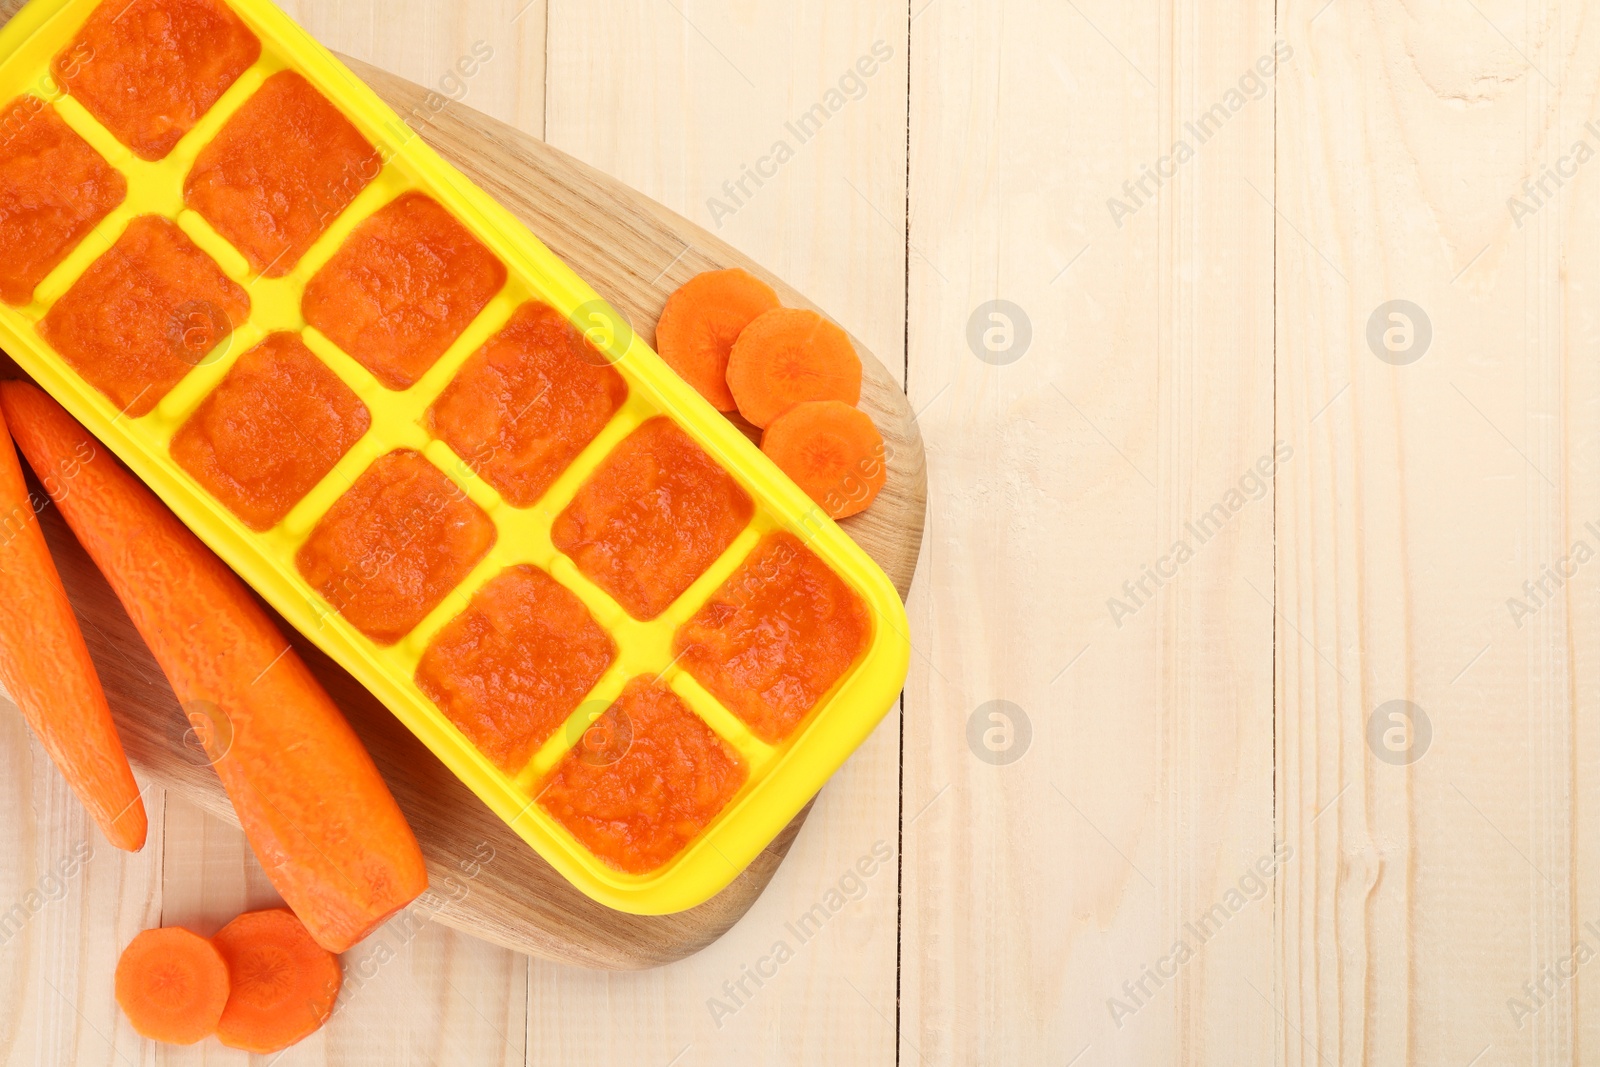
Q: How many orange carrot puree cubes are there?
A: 12